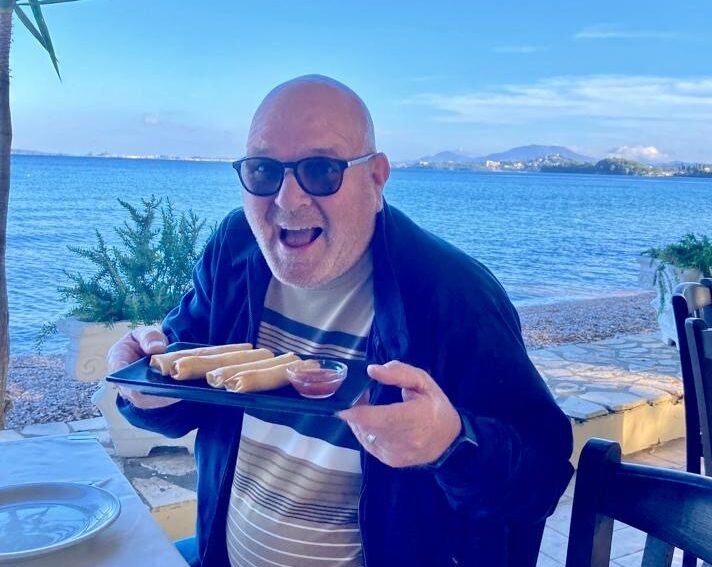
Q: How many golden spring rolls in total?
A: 4